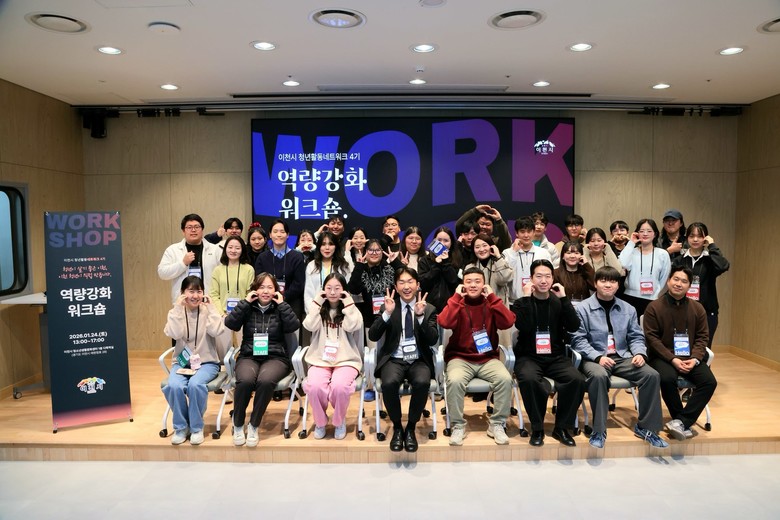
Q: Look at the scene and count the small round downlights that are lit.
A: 10